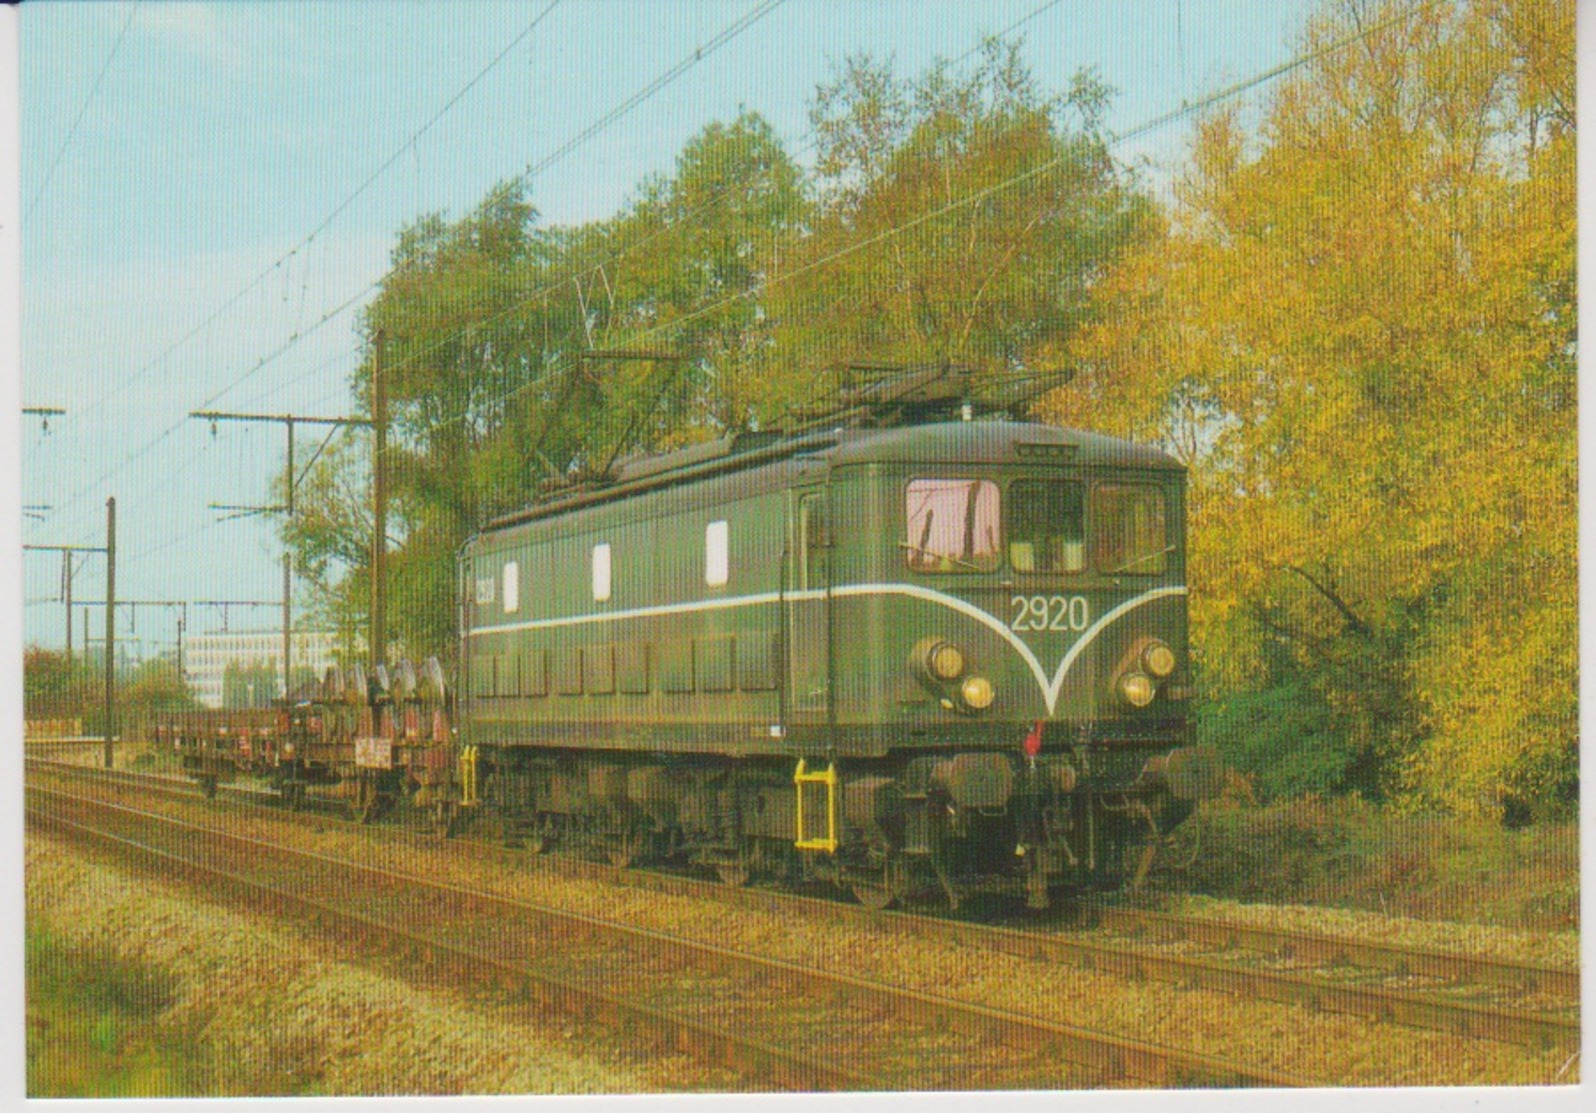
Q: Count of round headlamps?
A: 4